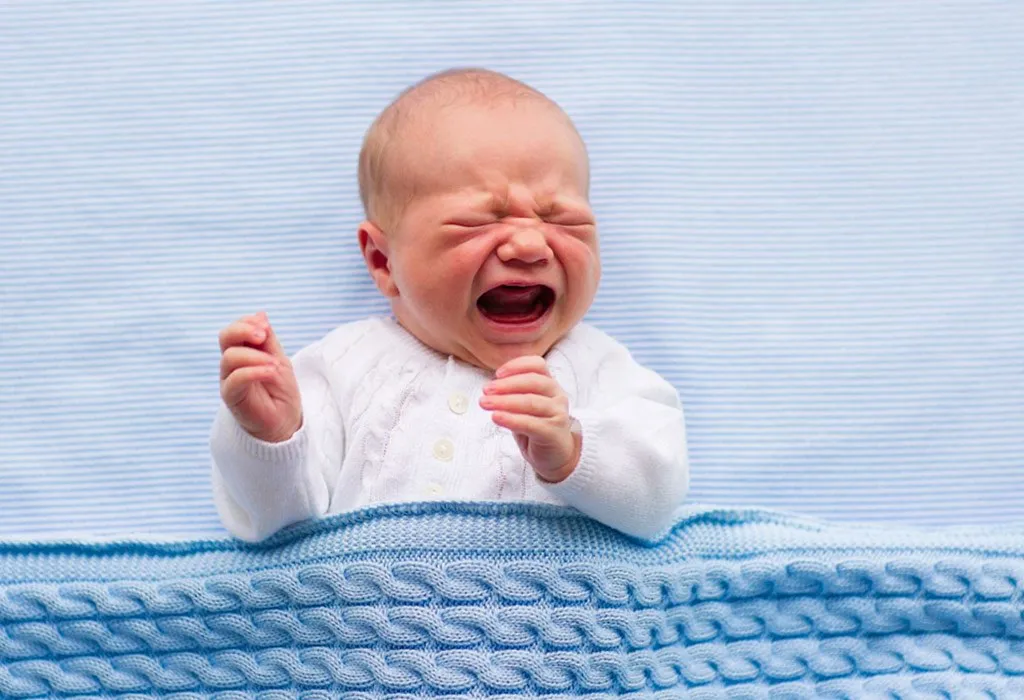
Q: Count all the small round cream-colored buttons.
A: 3